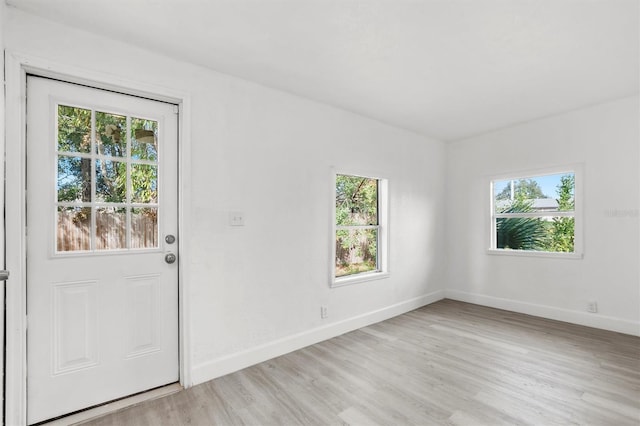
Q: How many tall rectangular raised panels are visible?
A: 2